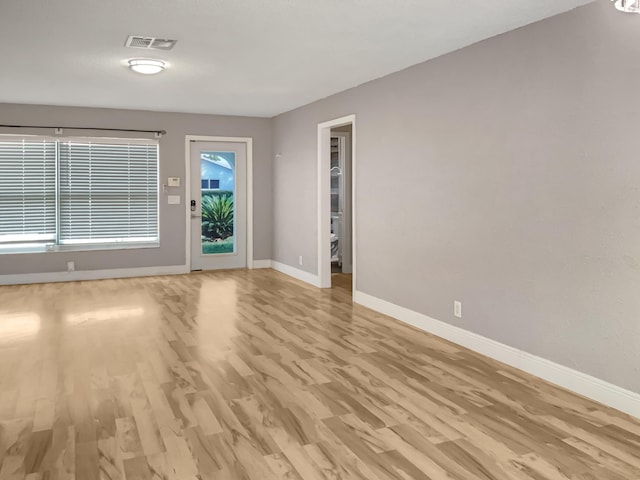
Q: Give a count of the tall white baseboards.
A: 4